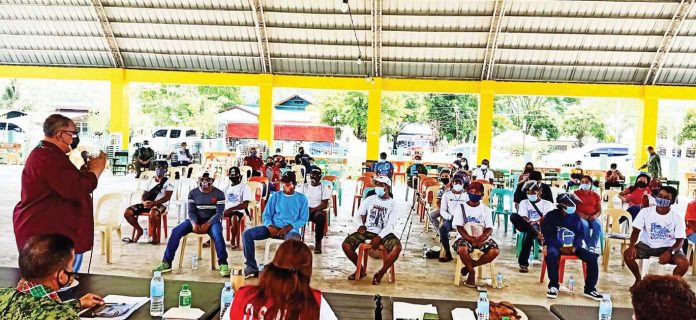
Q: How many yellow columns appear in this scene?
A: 5